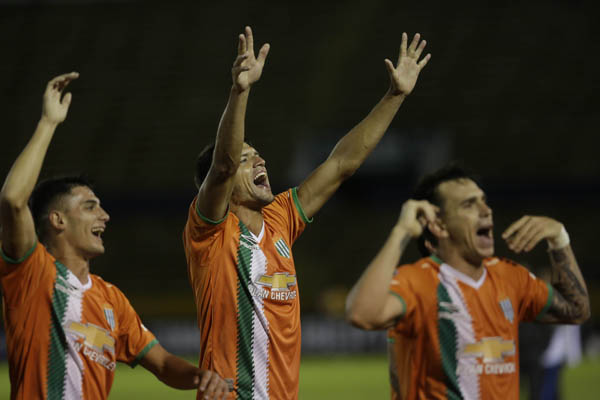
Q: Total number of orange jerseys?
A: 3